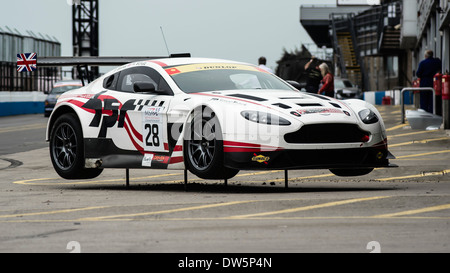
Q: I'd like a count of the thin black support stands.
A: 4